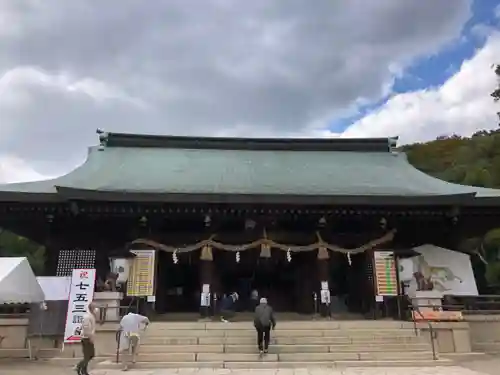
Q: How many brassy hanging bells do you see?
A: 3